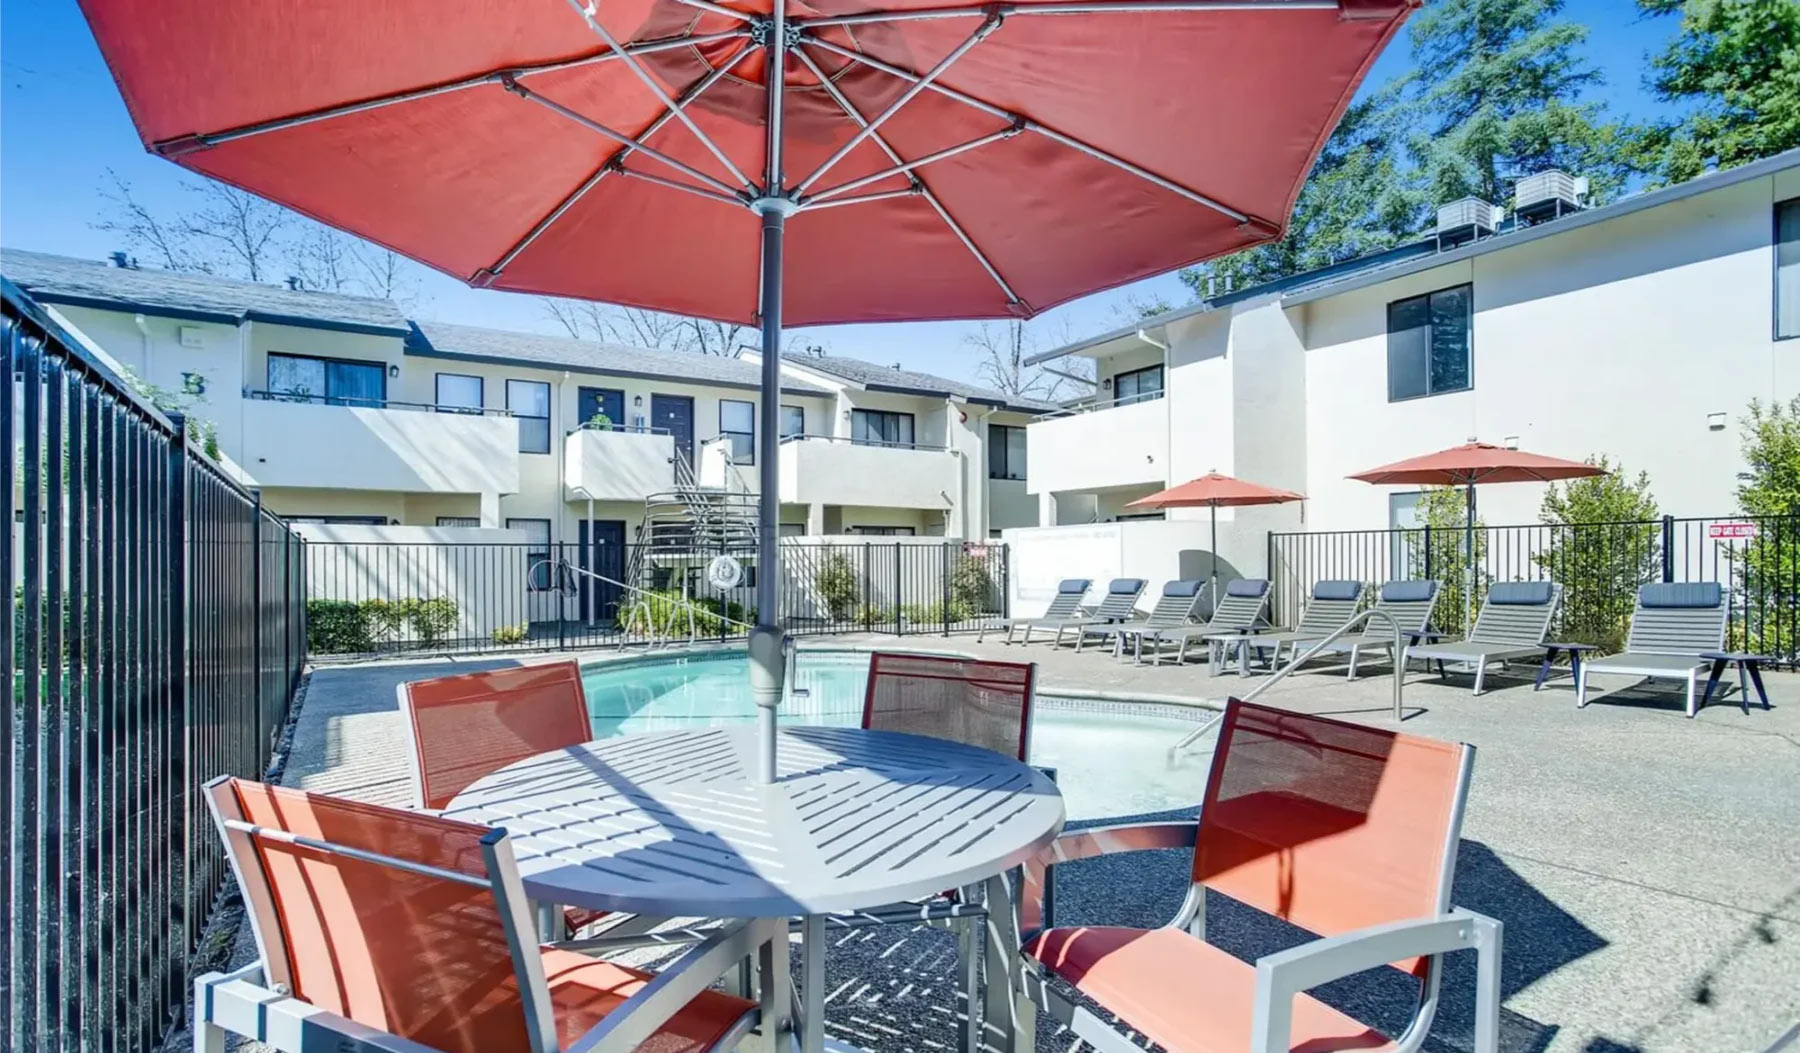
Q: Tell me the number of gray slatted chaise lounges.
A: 8